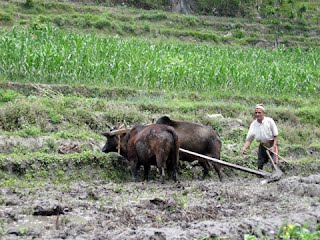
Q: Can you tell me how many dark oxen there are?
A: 2